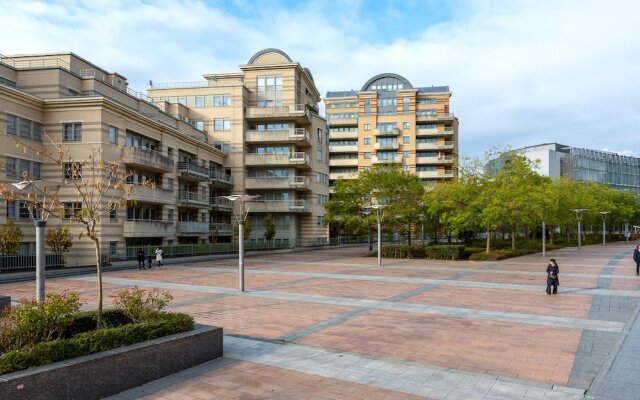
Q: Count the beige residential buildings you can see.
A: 3